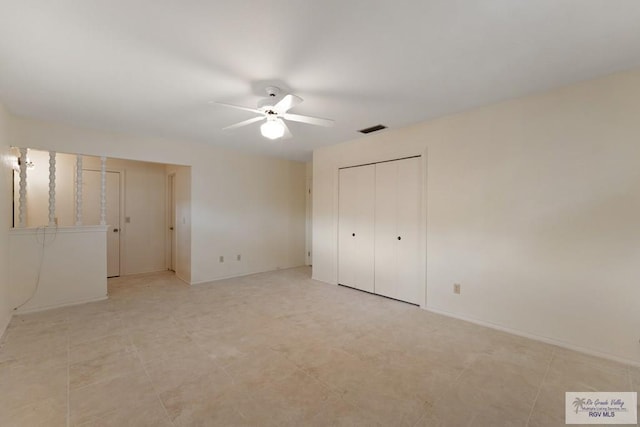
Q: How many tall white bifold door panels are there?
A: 4